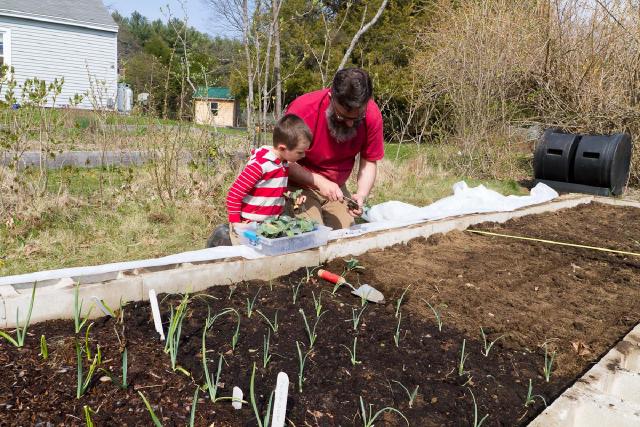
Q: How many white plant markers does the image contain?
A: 4